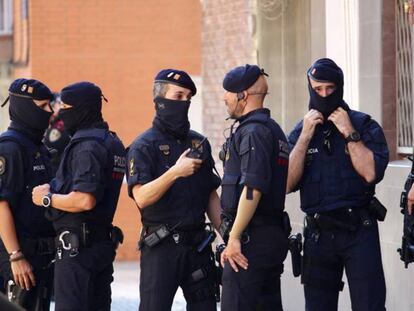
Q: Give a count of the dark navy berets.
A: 5